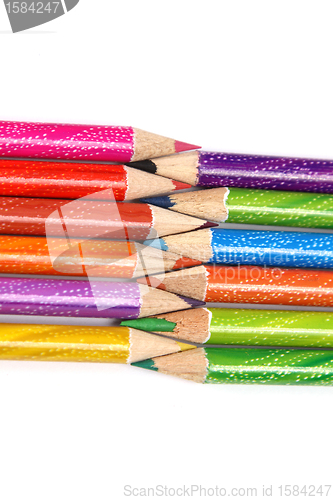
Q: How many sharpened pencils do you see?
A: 12